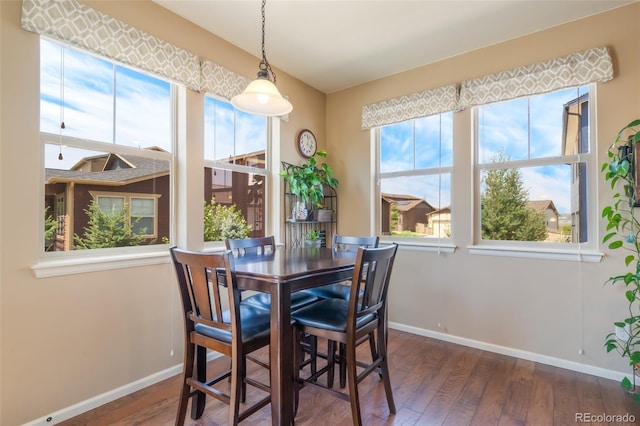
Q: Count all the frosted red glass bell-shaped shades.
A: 0